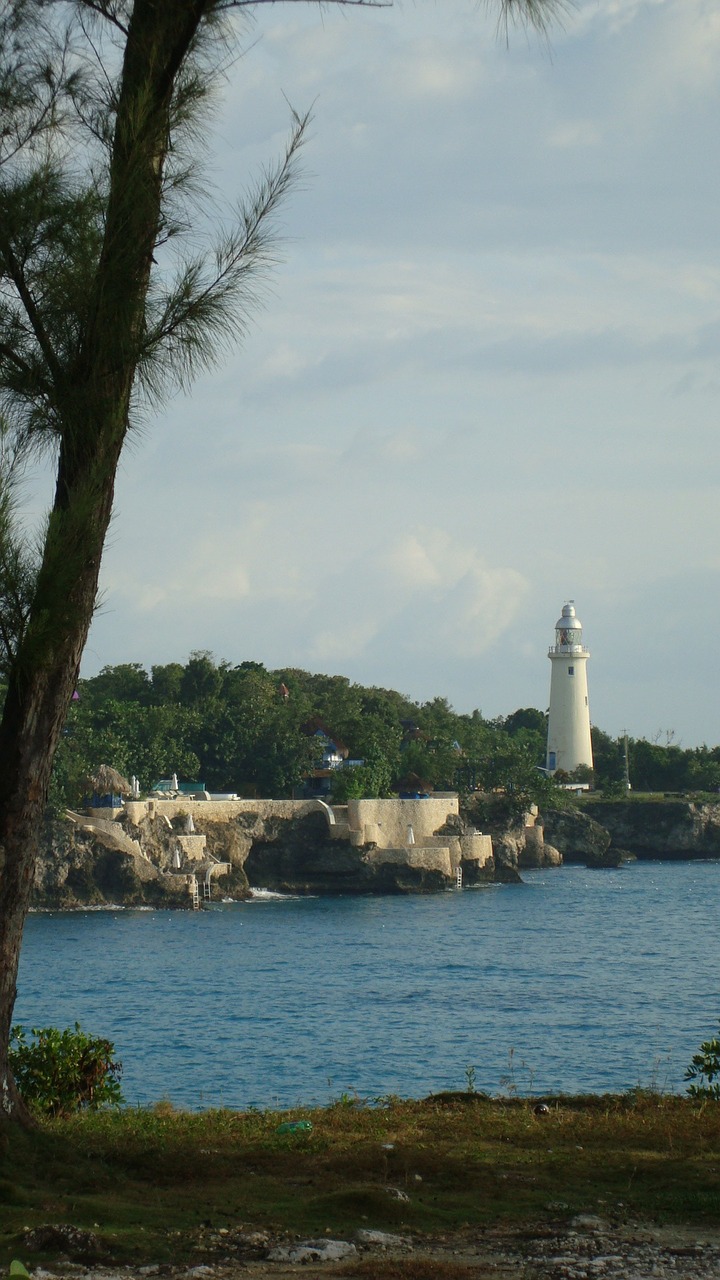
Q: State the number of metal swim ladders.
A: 3